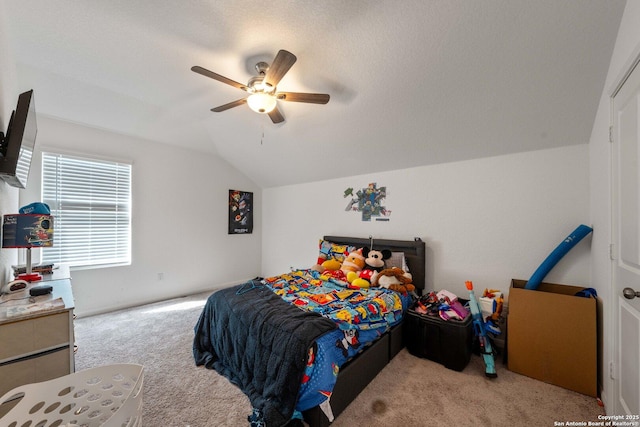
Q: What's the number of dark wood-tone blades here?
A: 5